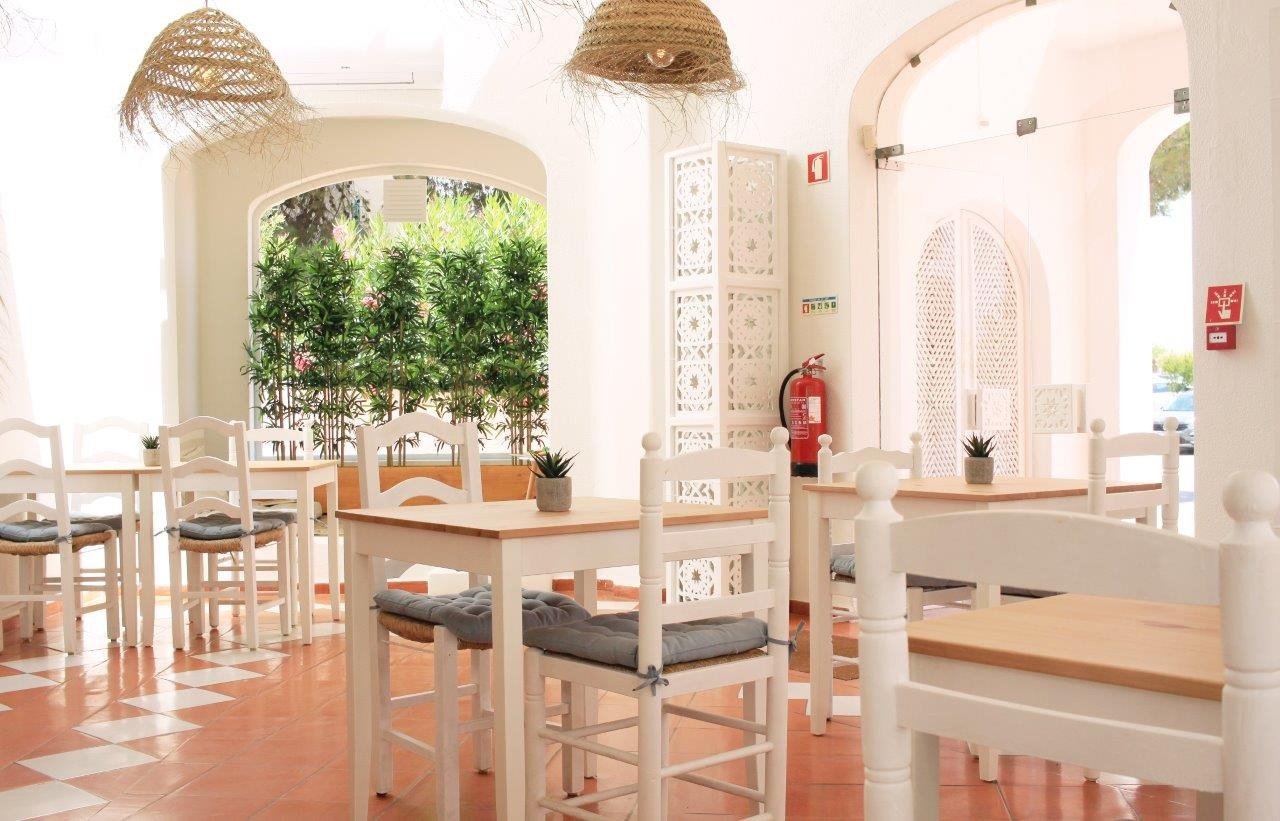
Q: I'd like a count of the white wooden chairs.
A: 9